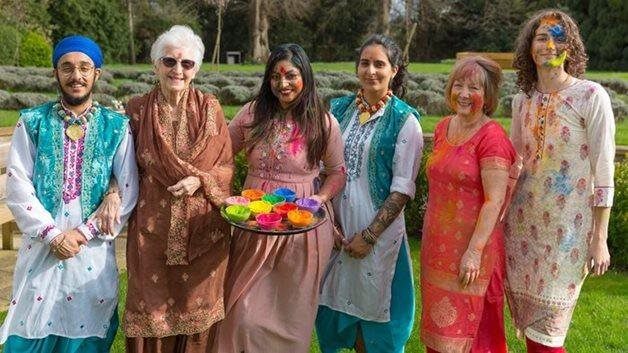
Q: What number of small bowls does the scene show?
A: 10